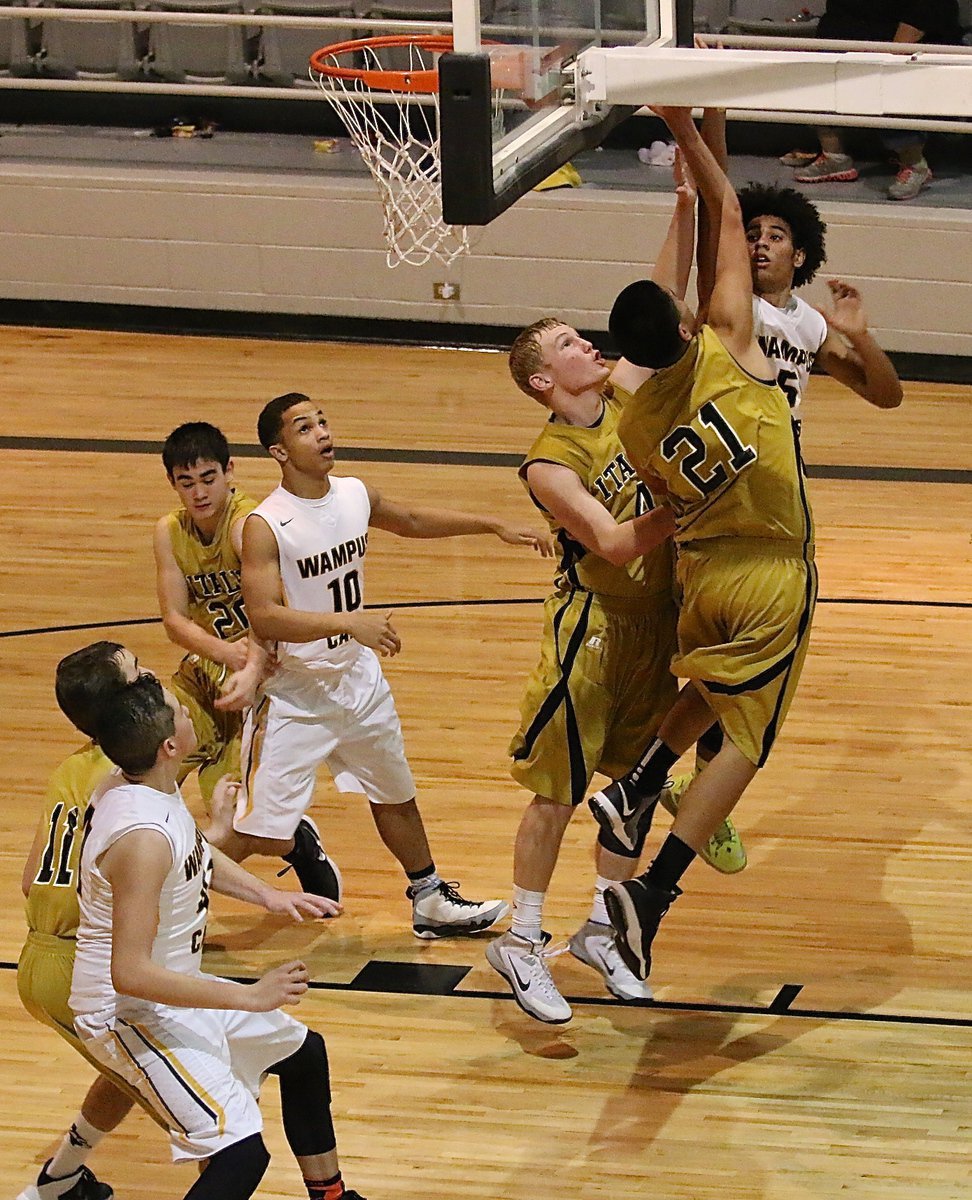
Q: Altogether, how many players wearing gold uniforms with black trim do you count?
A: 4